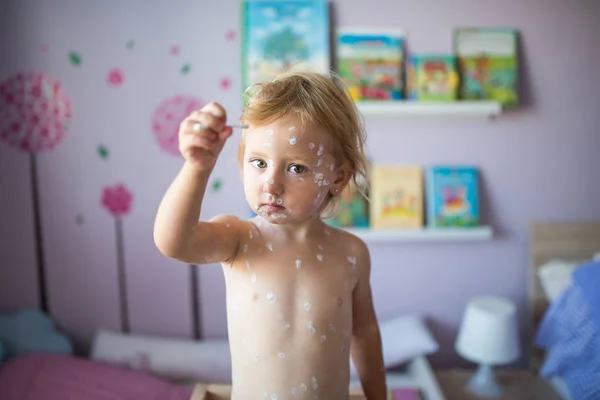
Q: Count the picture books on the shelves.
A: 7